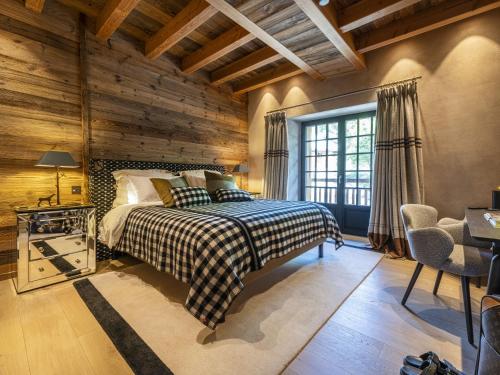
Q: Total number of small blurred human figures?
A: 0